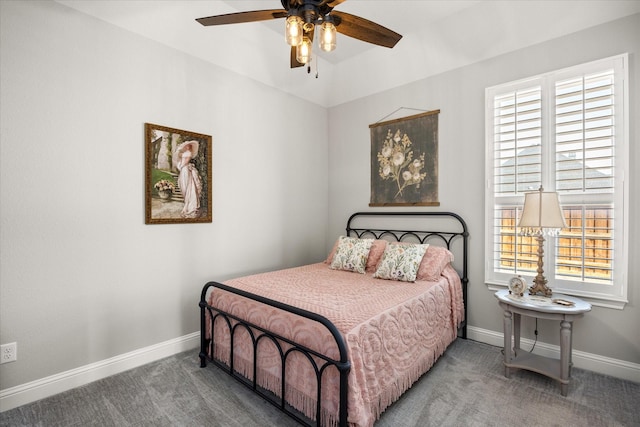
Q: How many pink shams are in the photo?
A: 2